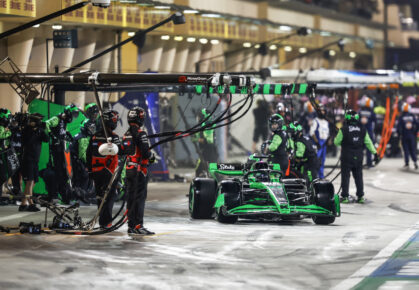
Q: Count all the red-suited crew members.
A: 2